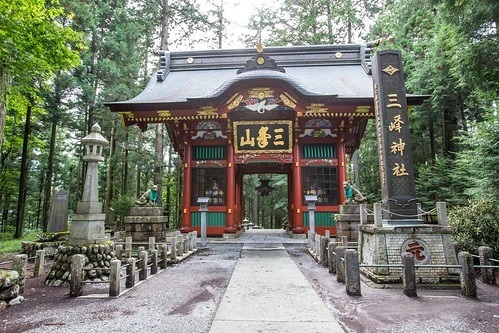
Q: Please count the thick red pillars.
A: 4